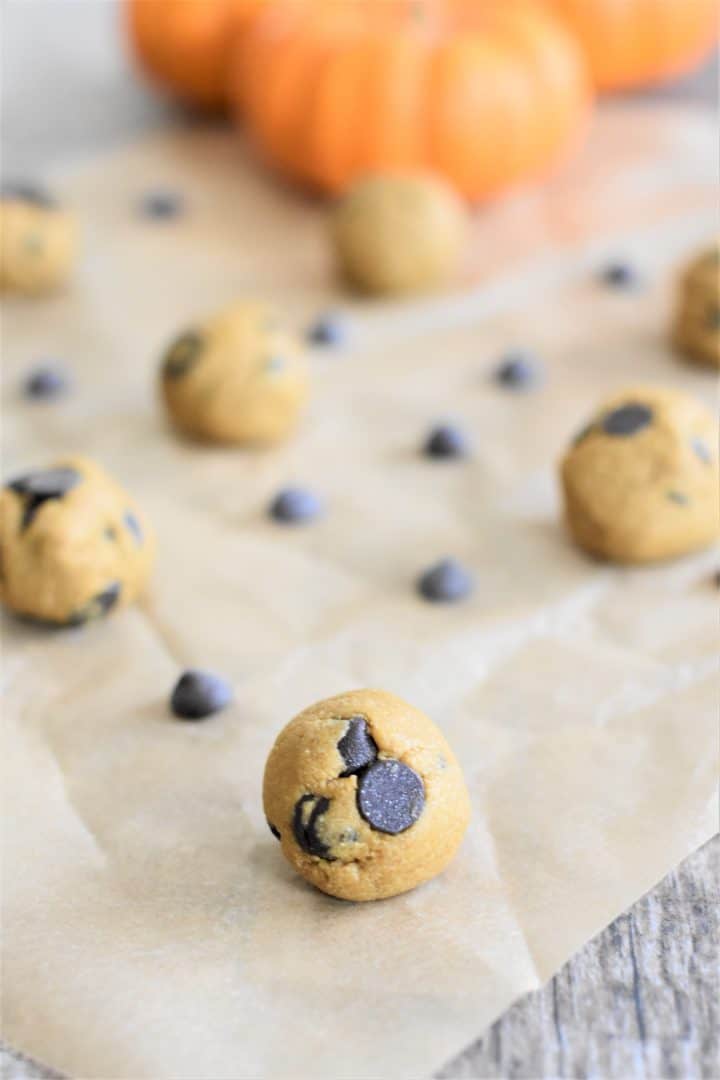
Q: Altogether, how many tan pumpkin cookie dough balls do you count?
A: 7